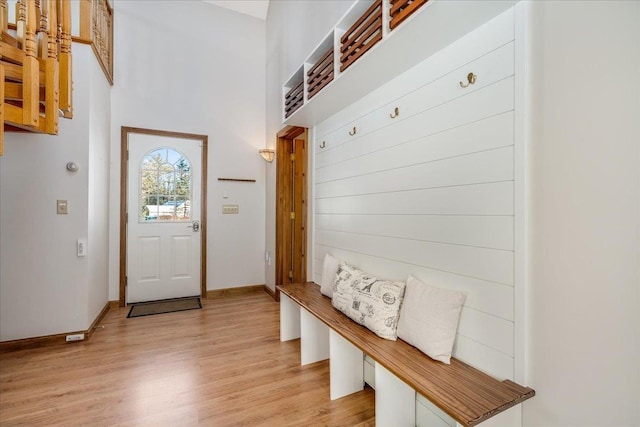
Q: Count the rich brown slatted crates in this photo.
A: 4